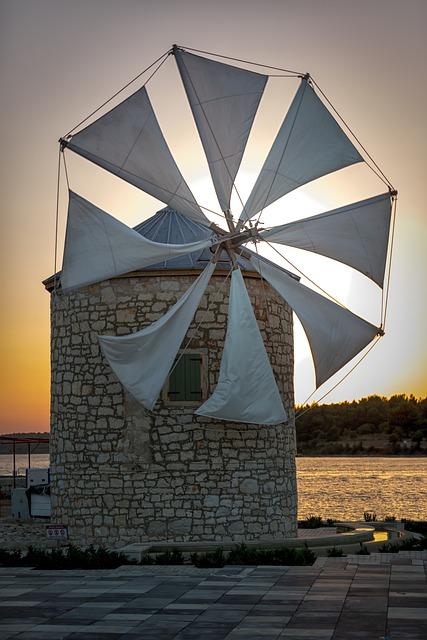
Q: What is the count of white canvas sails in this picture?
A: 8